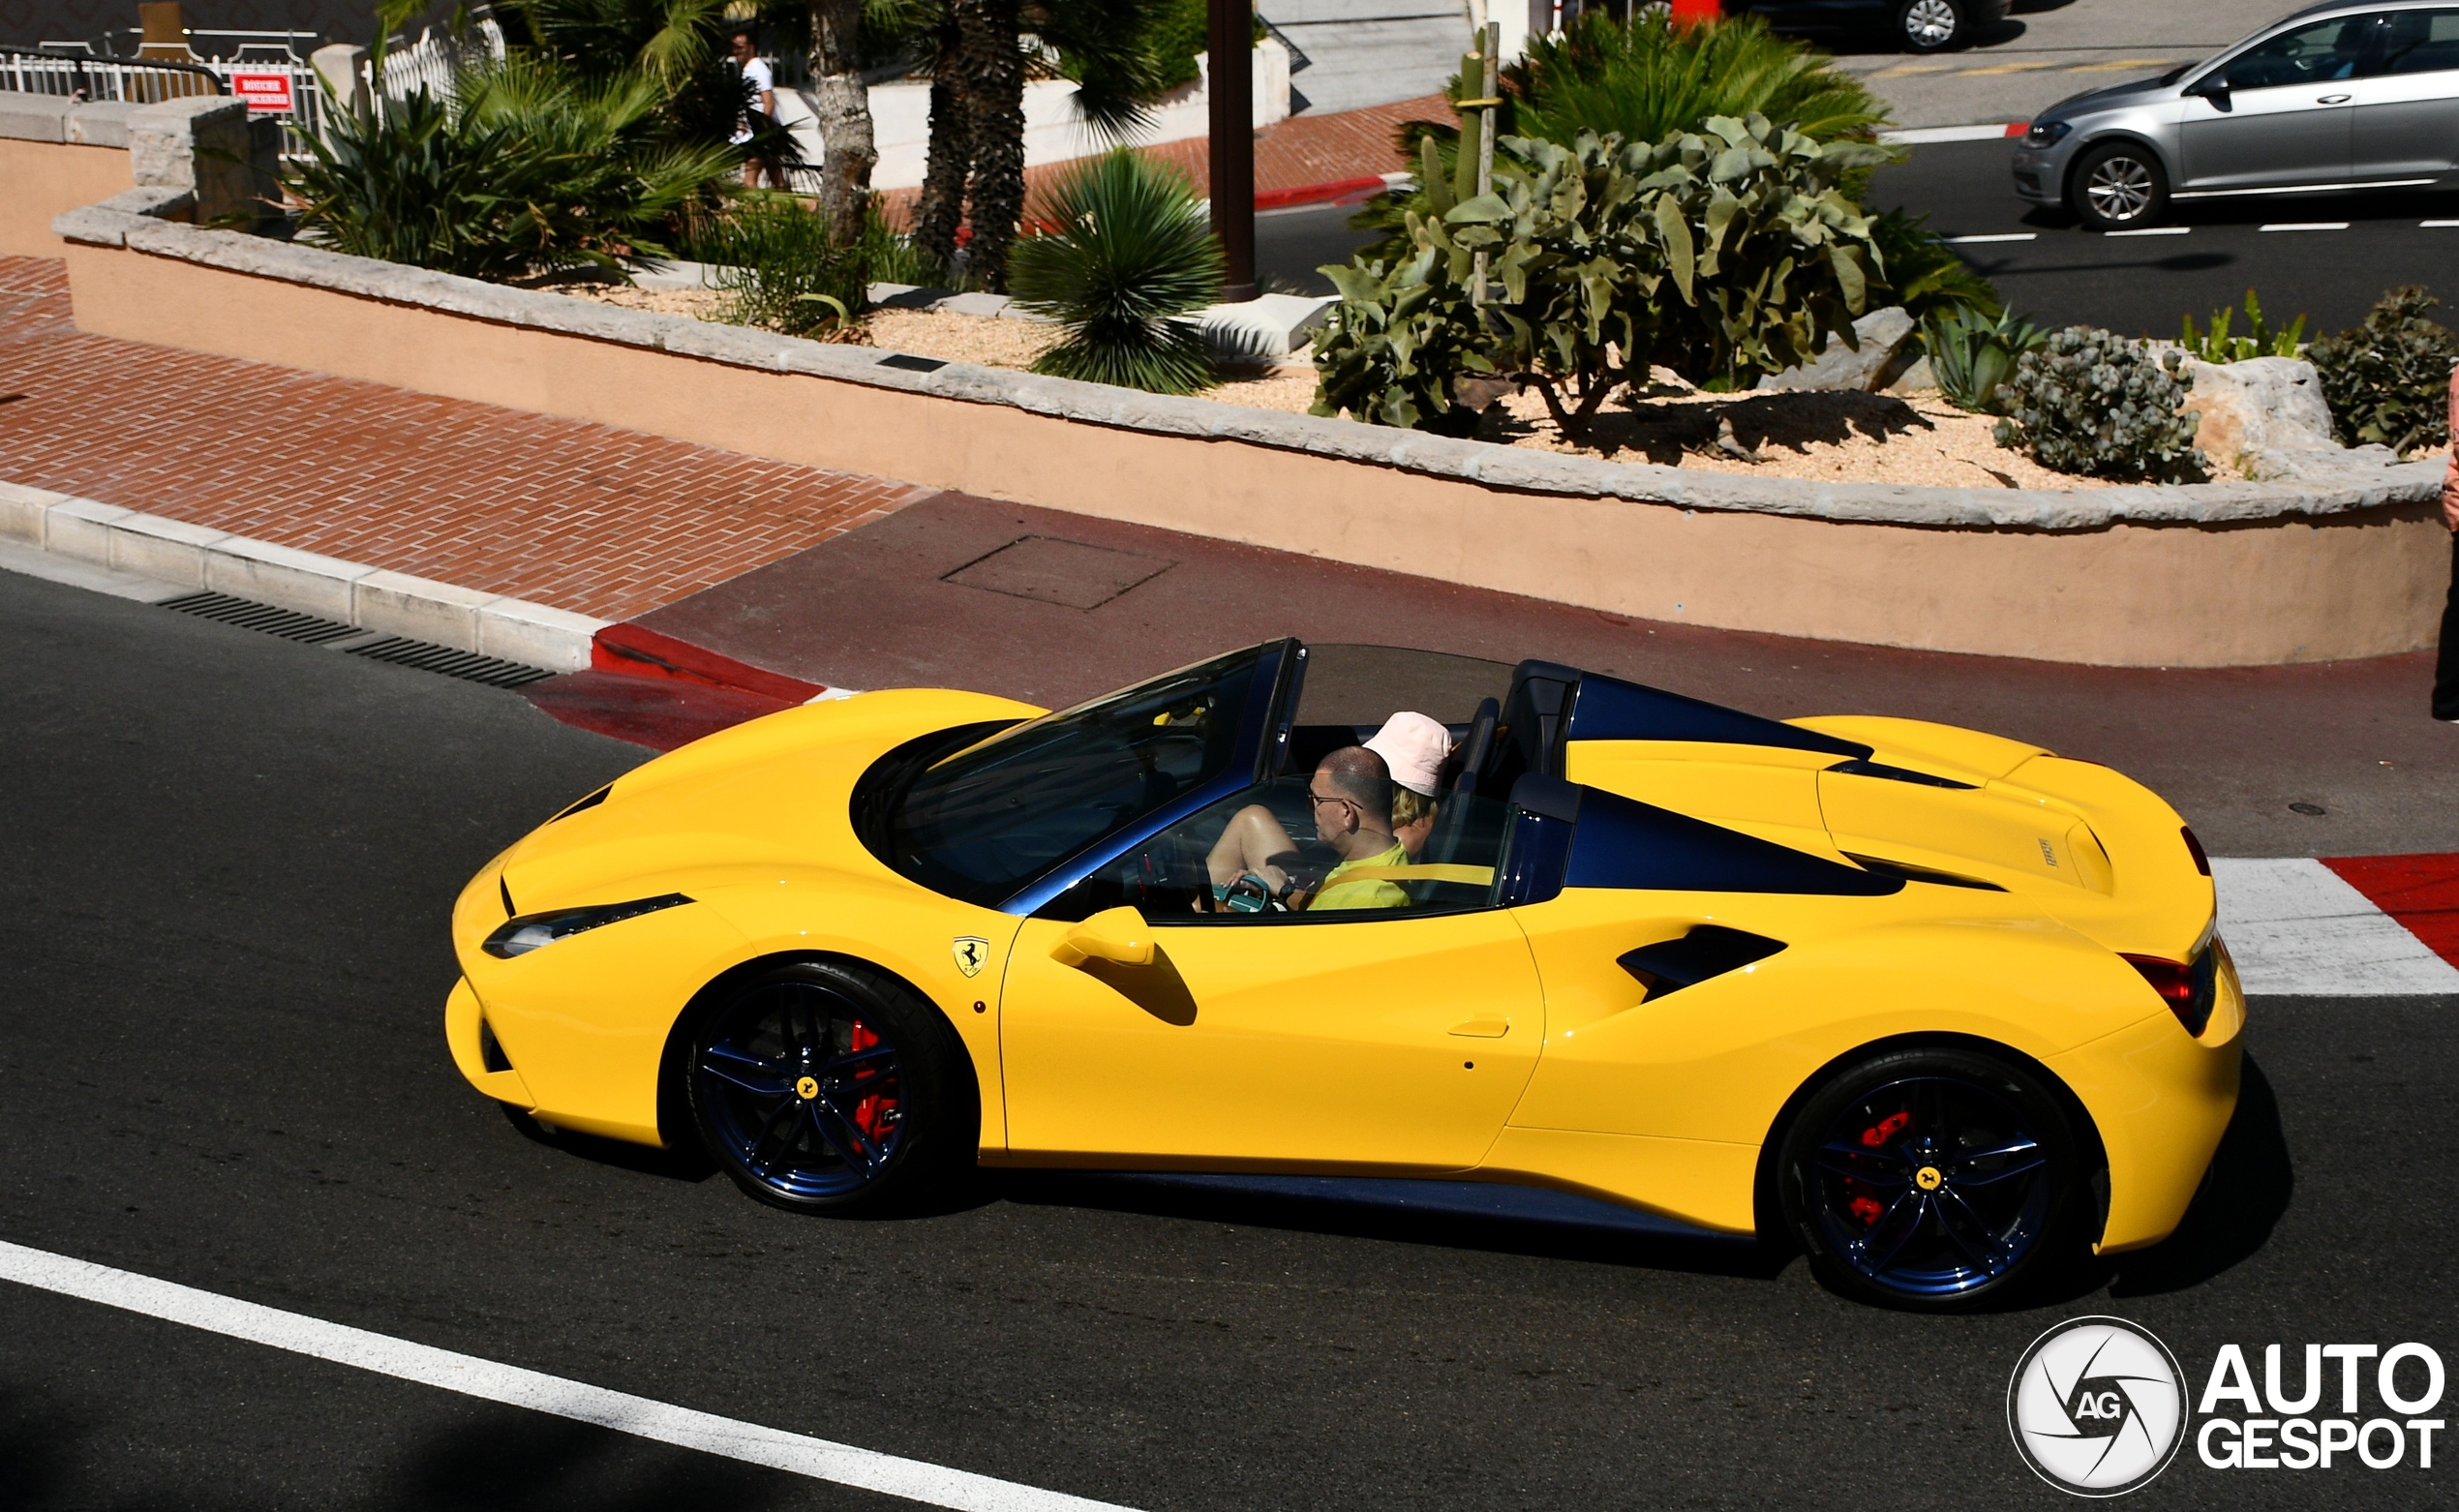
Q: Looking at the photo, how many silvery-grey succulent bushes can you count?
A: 1